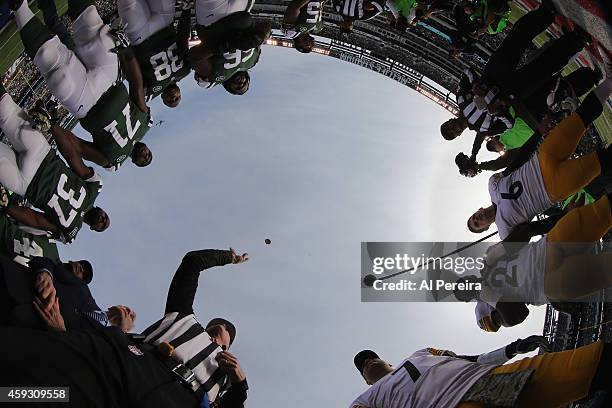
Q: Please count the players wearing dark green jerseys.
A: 6